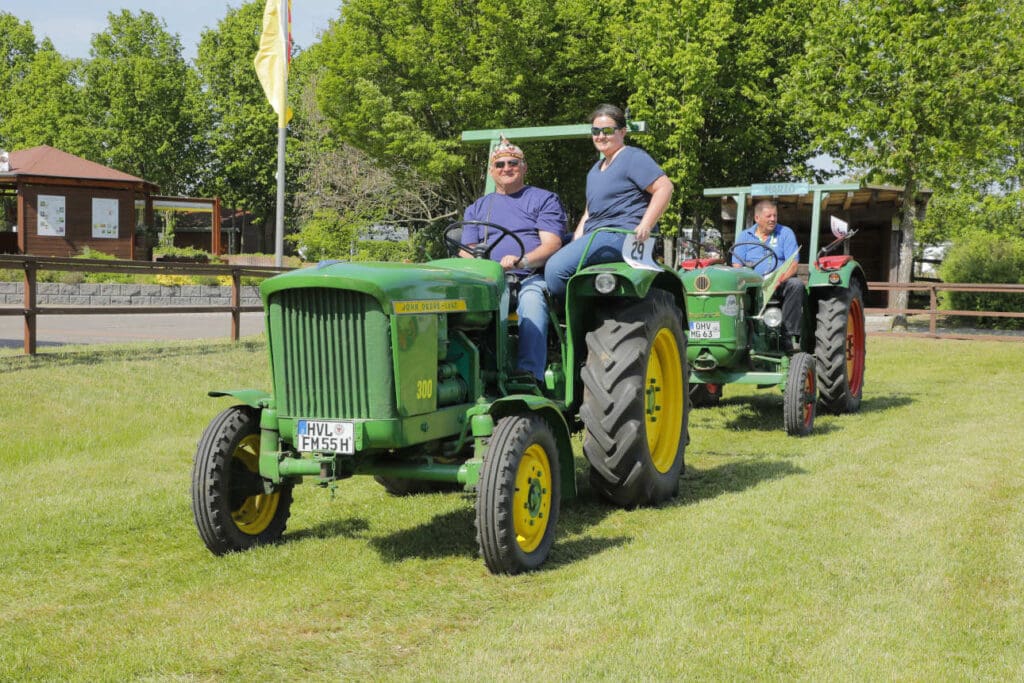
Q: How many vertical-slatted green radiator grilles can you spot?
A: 1